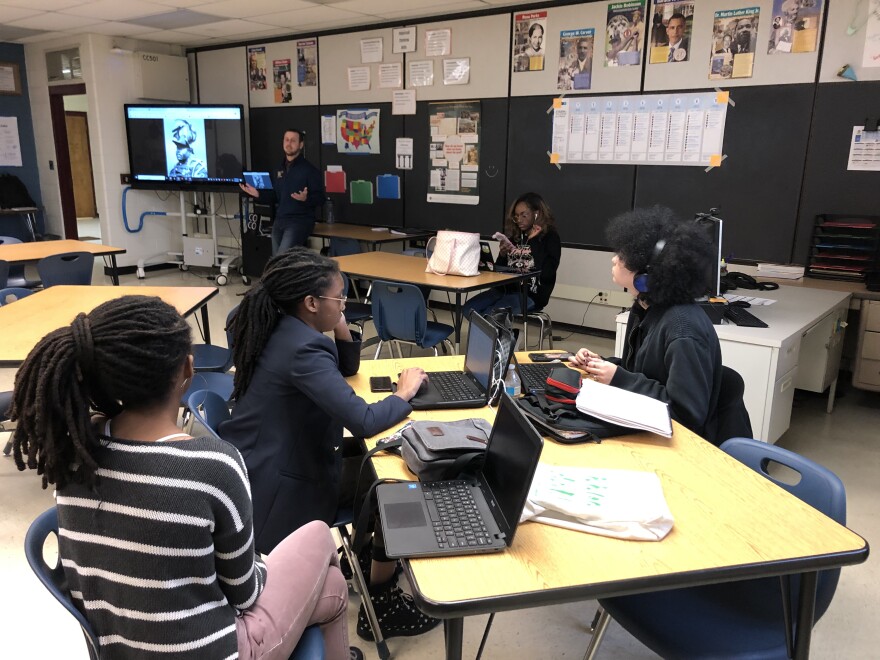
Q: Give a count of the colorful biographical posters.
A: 9